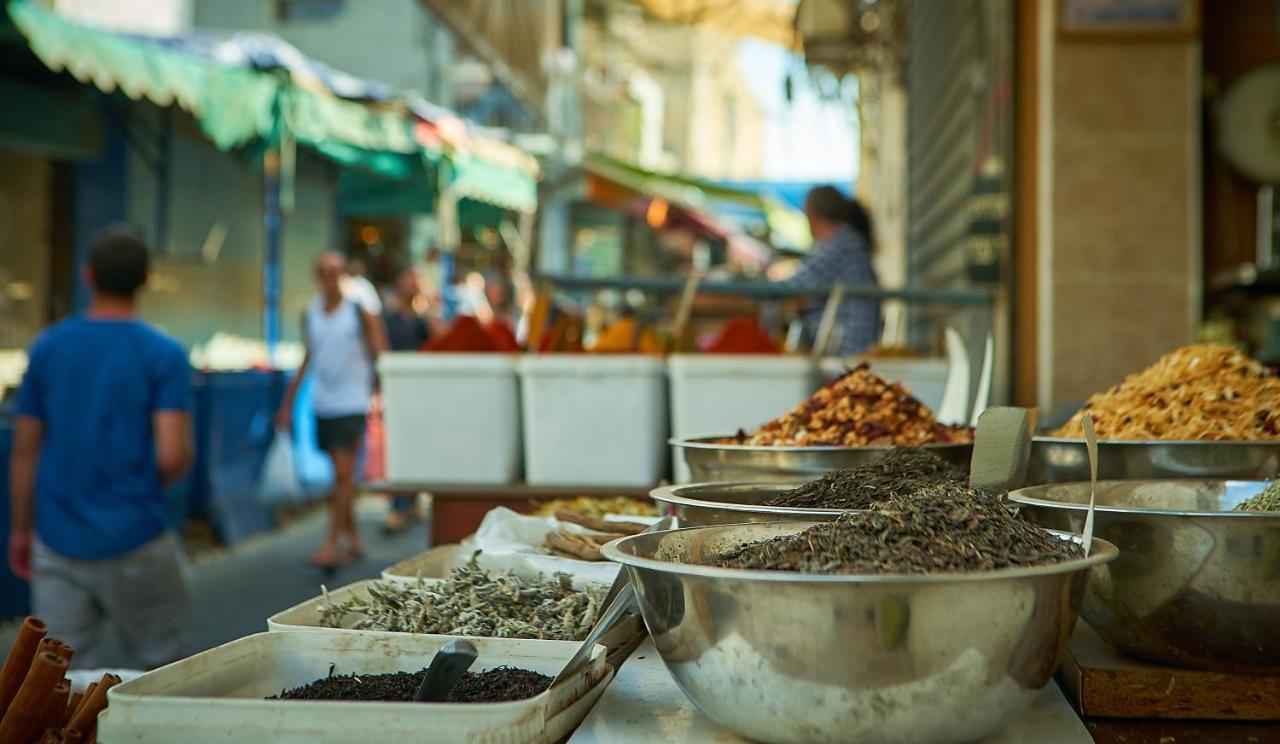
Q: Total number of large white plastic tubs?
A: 4